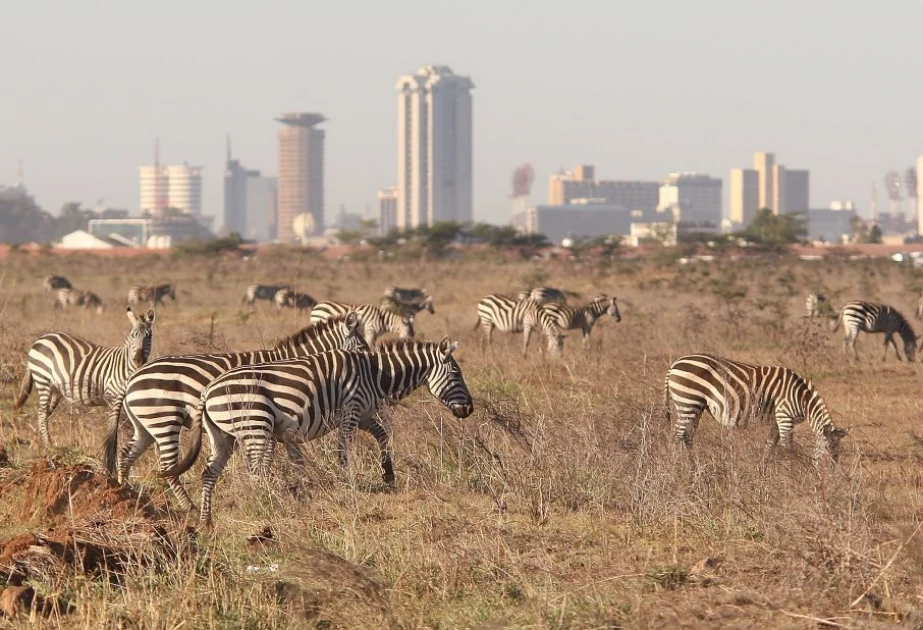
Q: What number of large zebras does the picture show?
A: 4